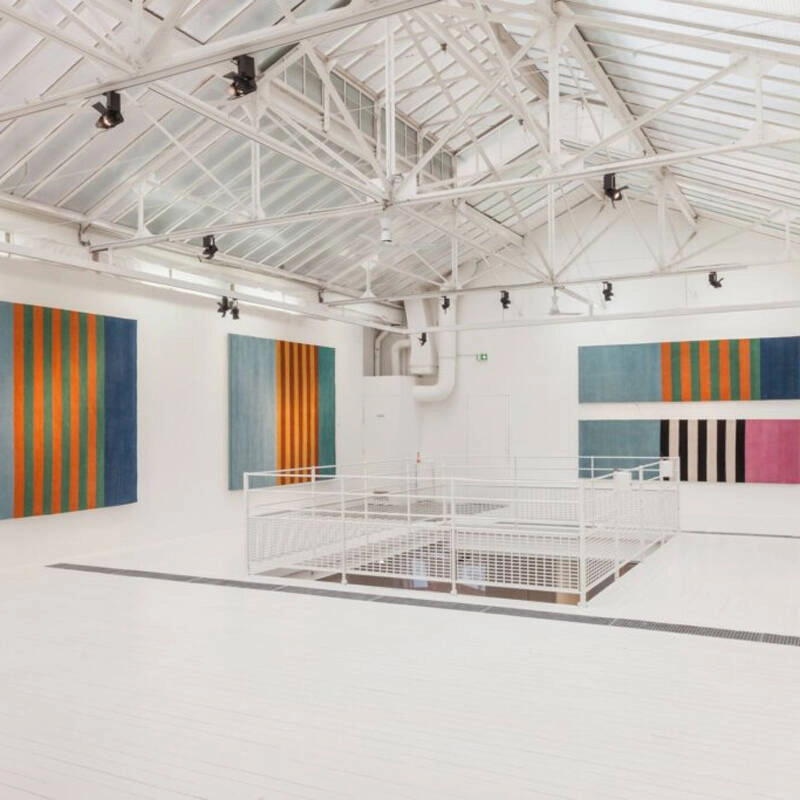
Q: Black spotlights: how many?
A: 11